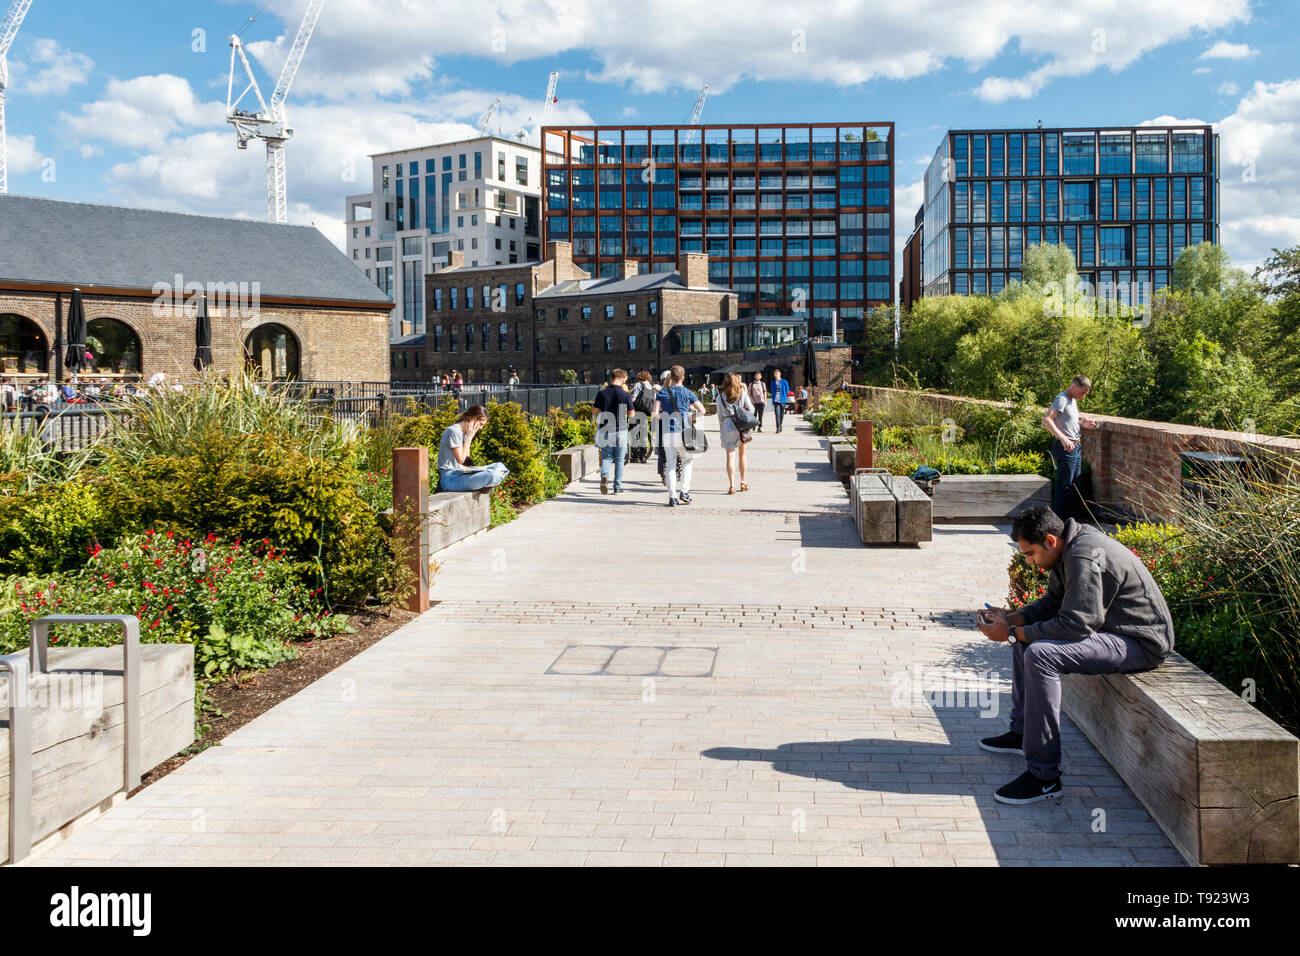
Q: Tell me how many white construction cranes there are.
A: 5